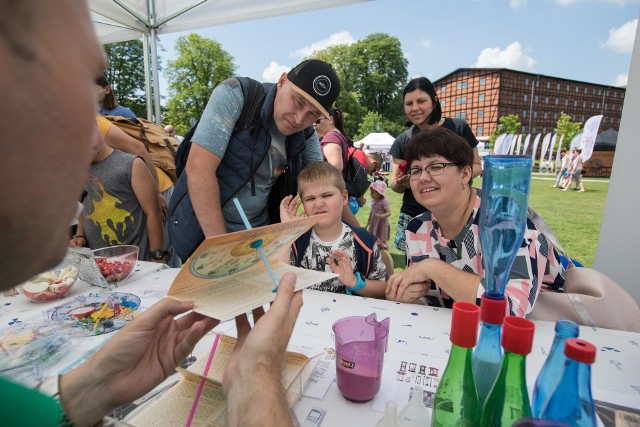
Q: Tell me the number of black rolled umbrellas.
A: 0